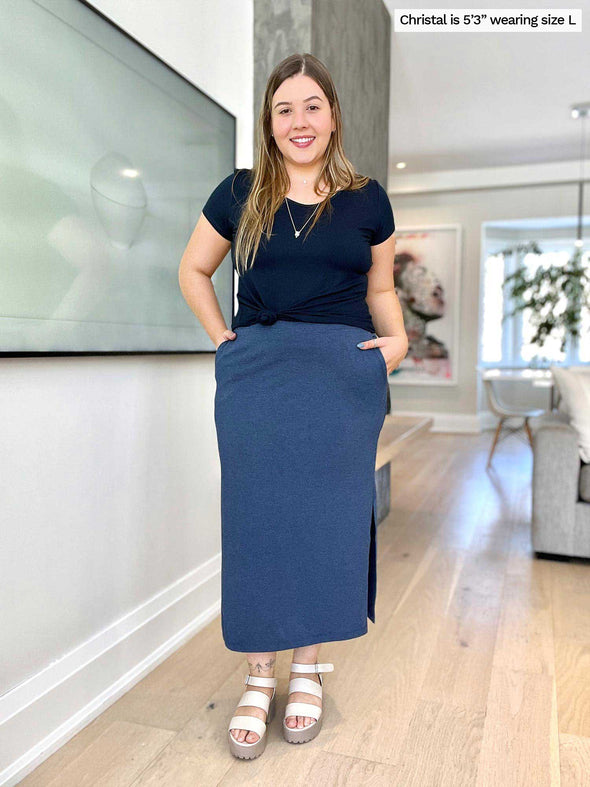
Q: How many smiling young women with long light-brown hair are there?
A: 1